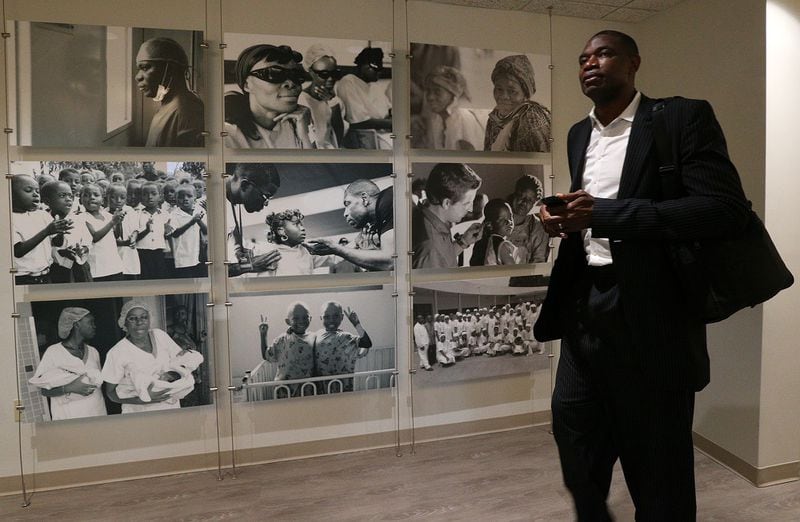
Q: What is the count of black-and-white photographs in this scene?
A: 9